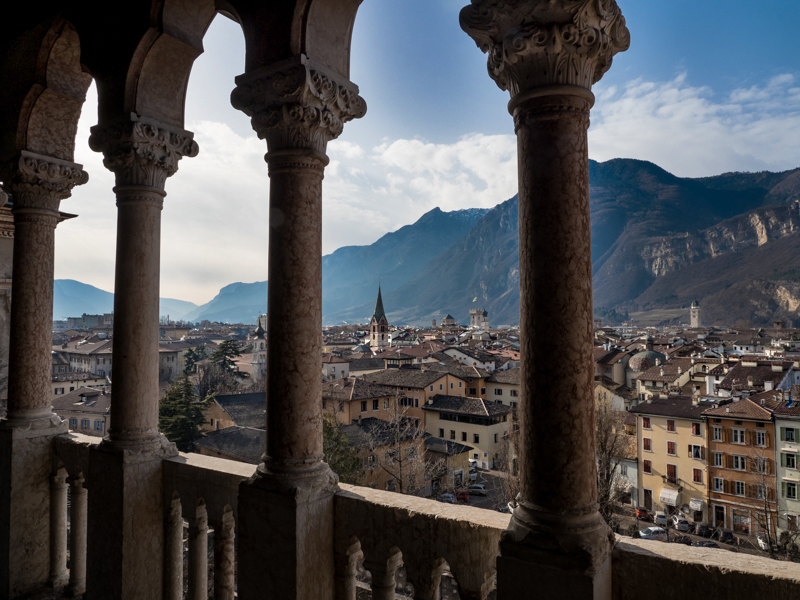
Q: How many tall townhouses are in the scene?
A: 3